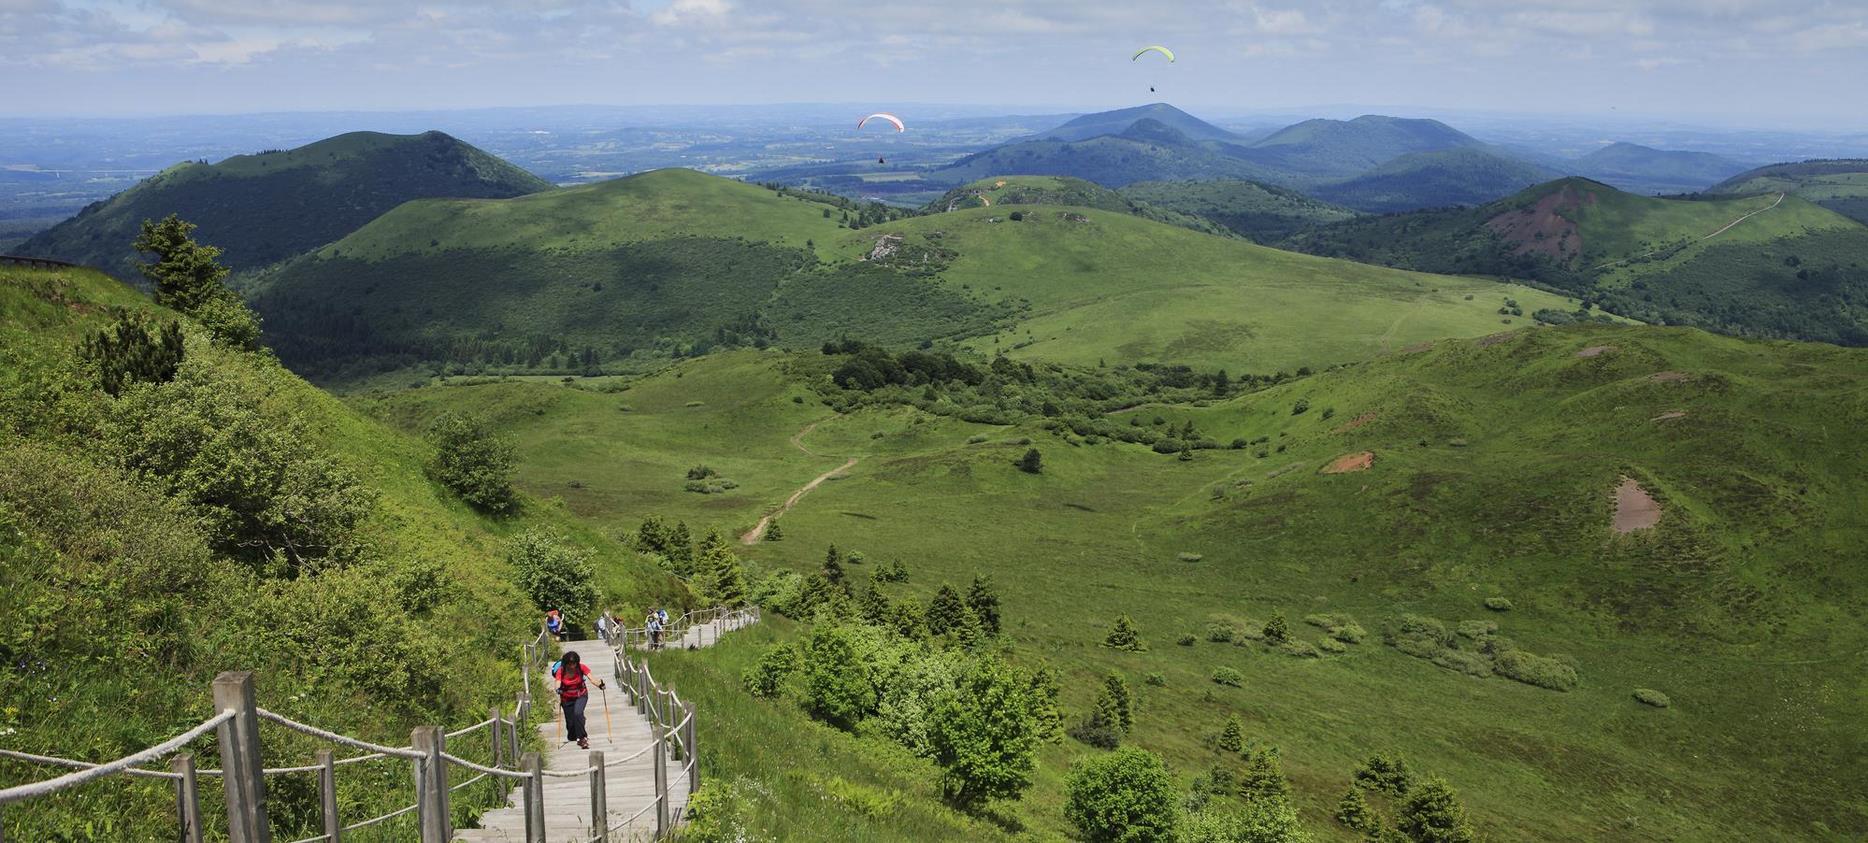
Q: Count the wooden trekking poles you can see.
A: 2